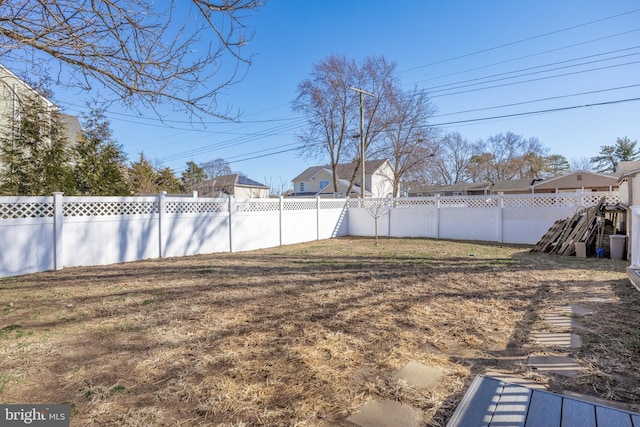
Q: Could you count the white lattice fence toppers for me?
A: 11